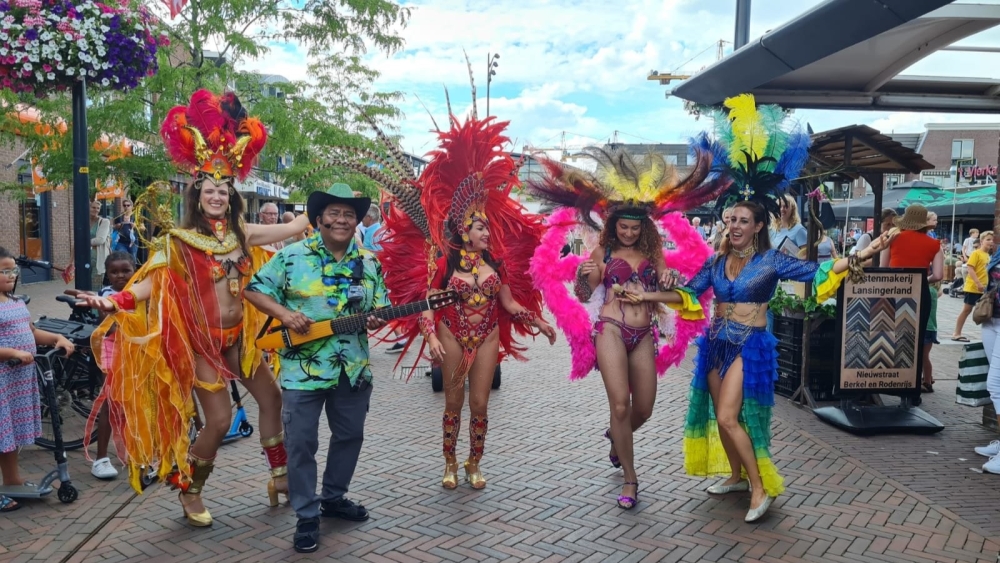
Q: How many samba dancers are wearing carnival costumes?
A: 4